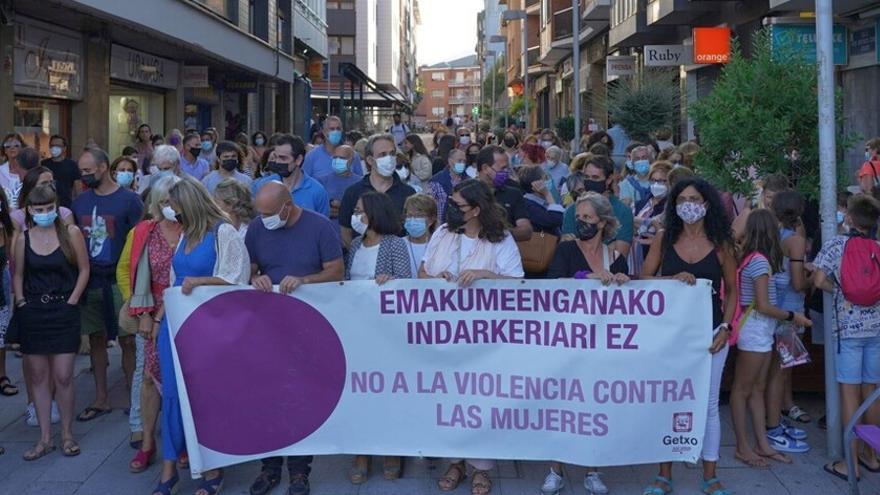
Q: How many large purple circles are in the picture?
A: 1